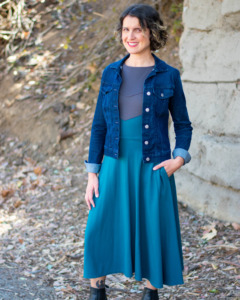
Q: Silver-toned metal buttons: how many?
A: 6